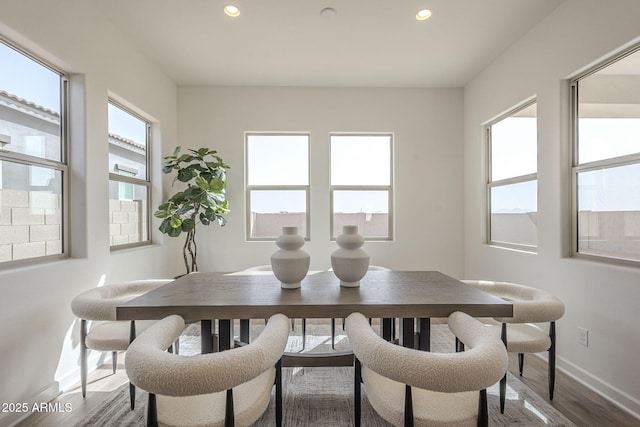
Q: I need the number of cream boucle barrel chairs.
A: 6